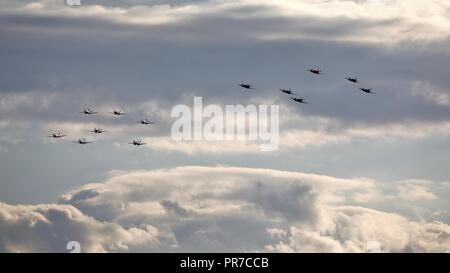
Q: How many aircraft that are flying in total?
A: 13